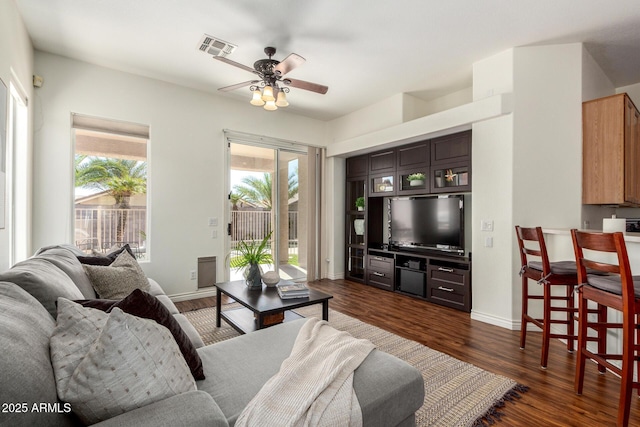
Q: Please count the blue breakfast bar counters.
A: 0